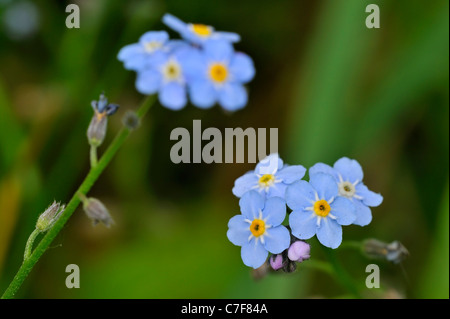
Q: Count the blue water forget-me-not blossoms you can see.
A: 8